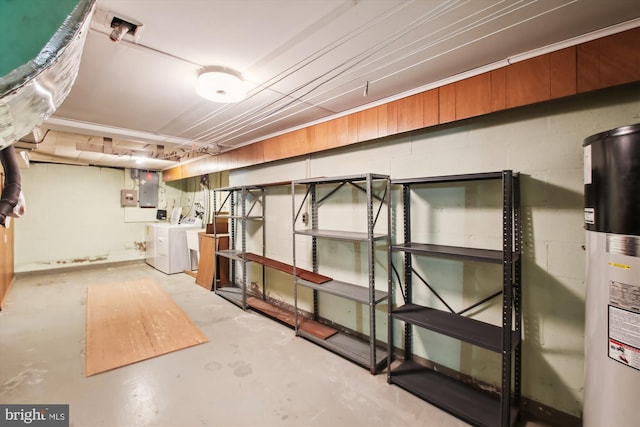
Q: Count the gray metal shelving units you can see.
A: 2